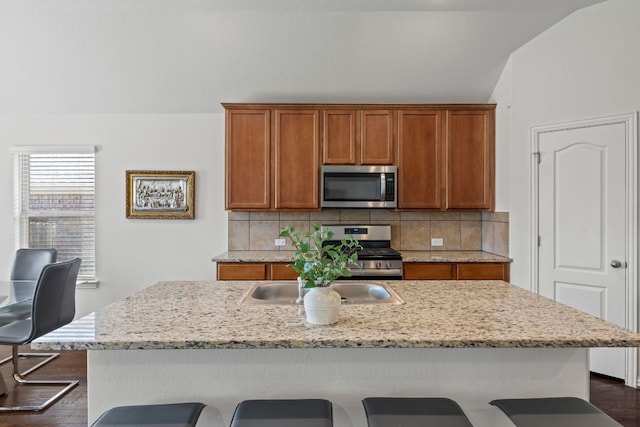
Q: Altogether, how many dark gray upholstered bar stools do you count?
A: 4